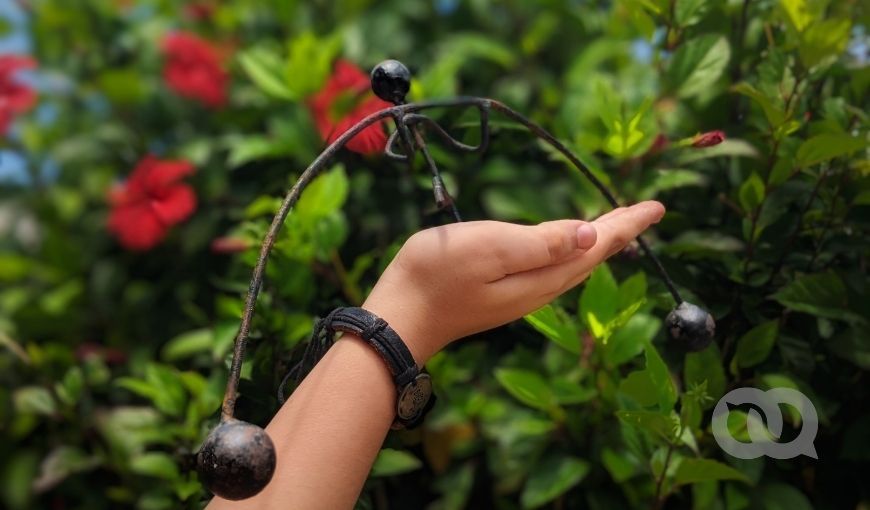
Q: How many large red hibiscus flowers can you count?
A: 4